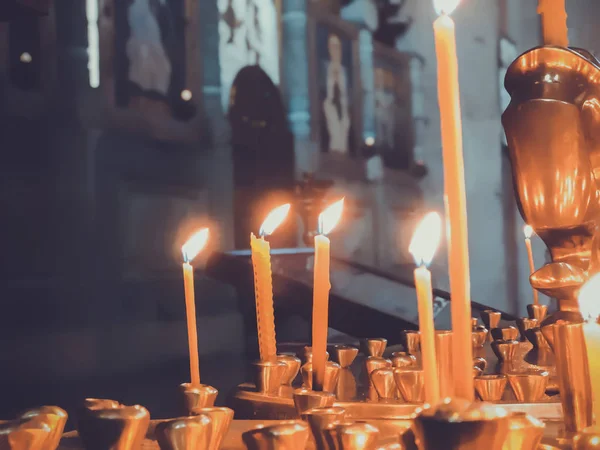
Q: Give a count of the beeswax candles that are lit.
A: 7